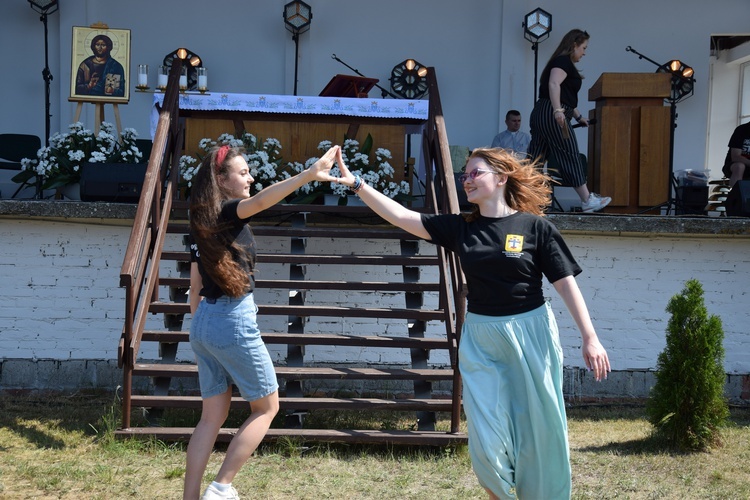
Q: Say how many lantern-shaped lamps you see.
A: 3